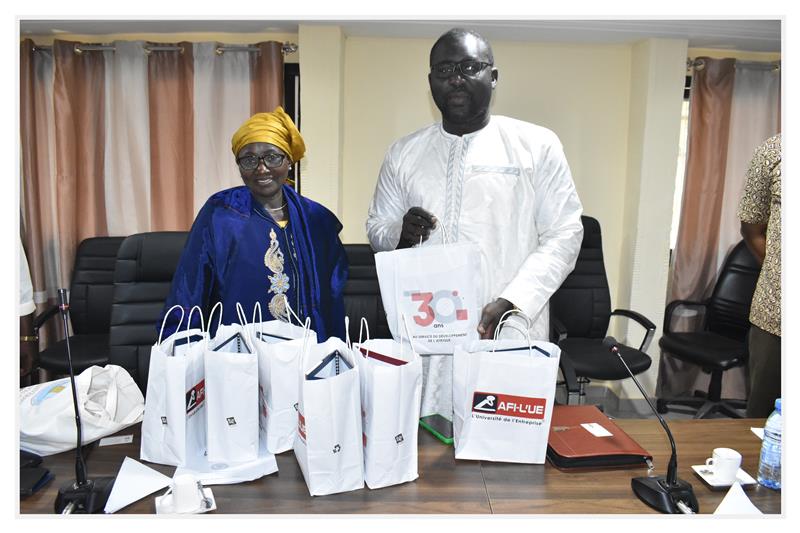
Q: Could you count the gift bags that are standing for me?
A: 6